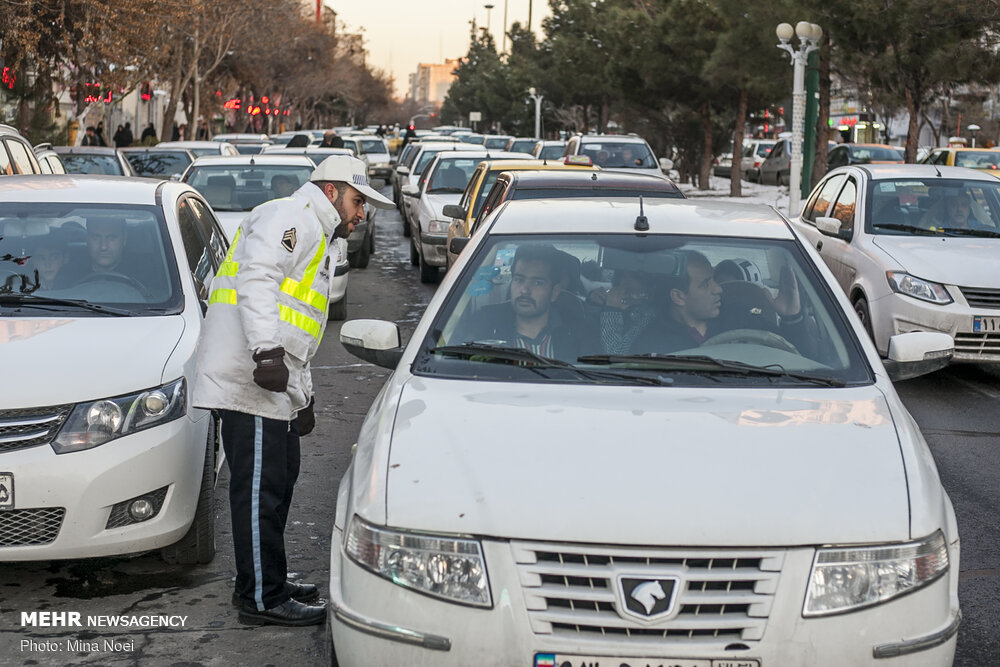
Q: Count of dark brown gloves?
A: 2